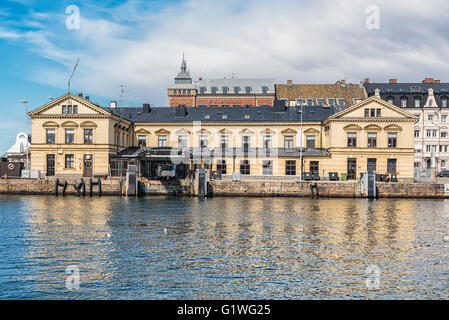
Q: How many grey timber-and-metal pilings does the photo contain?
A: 3